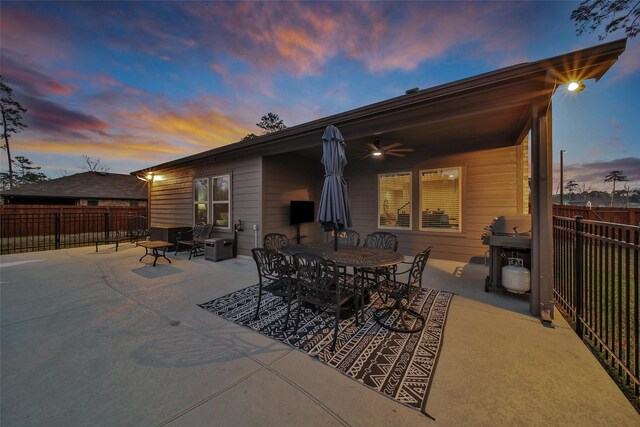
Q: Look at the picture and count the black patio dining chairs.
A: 6